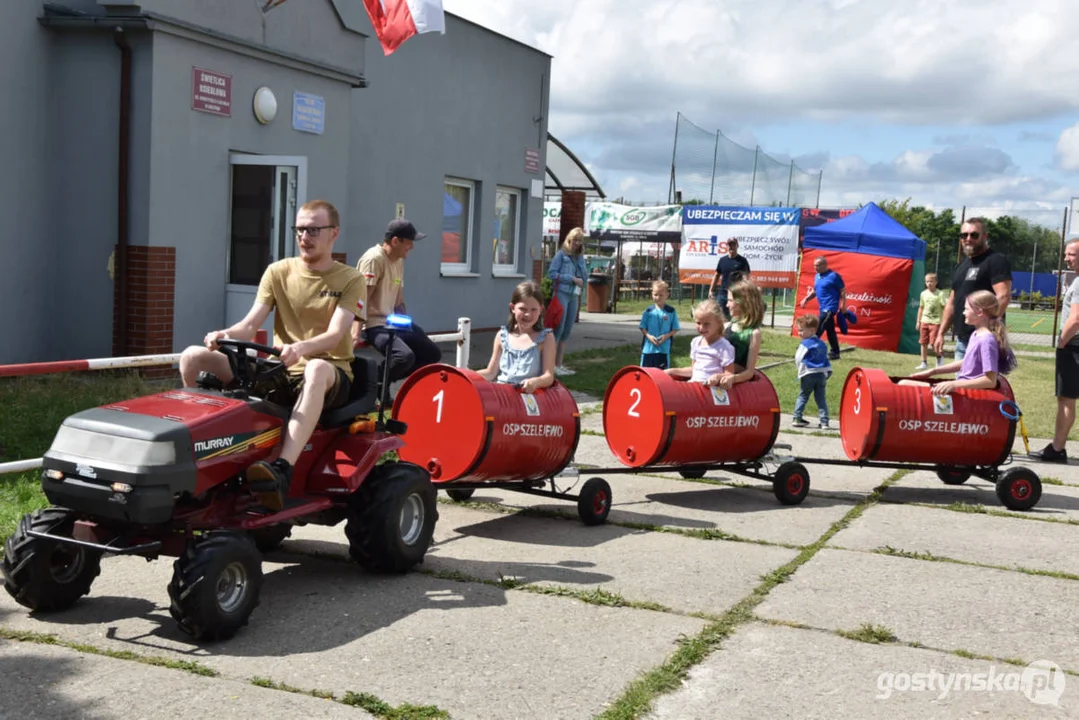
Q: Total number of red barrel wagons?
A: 3